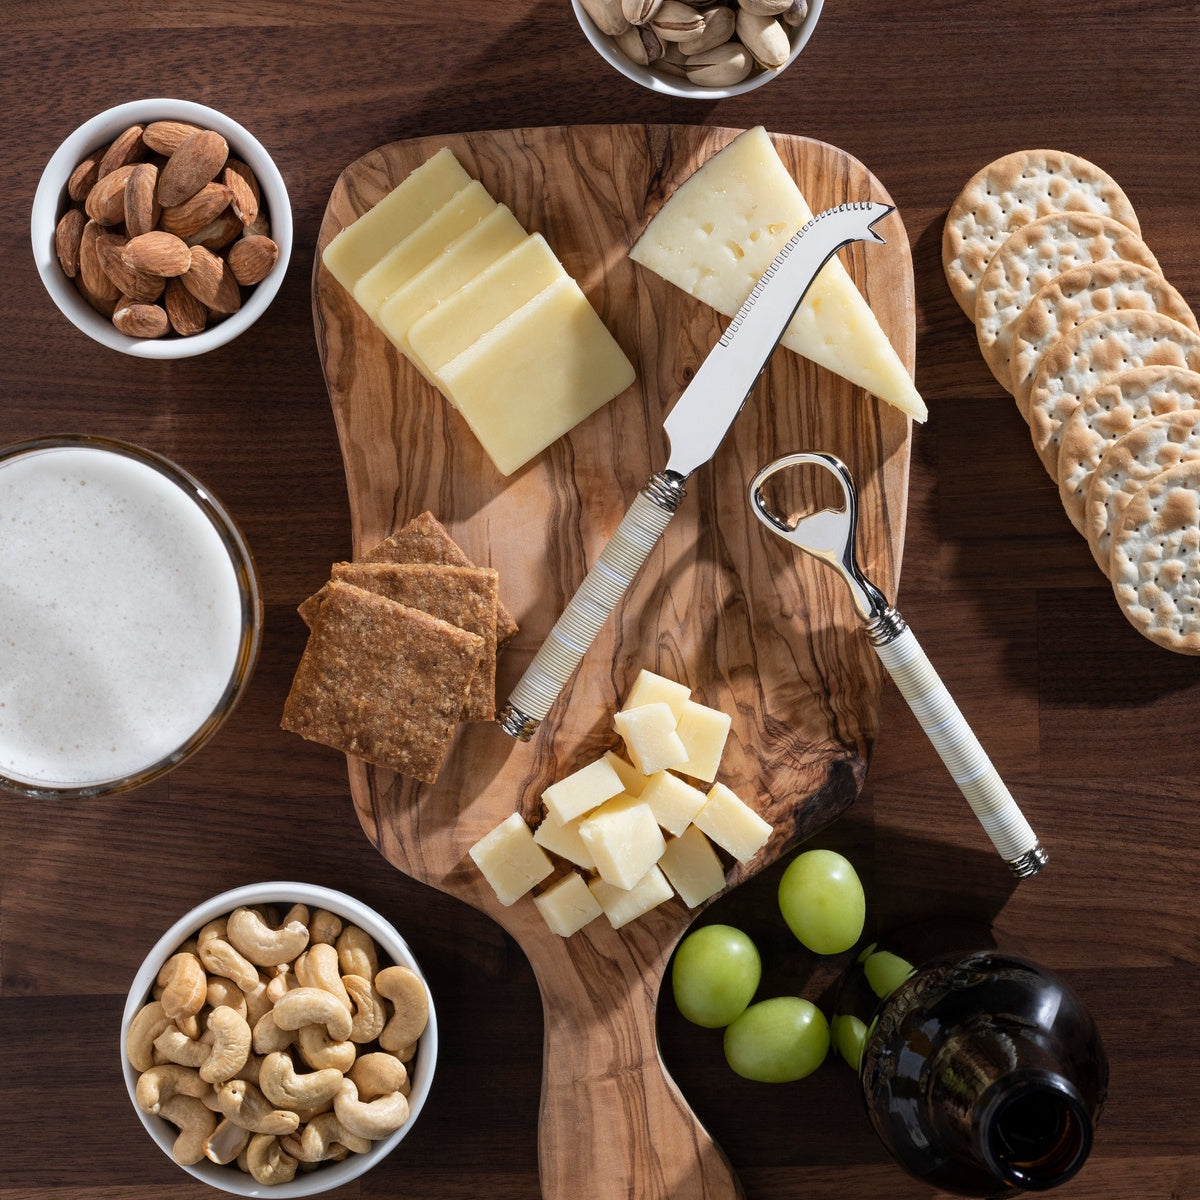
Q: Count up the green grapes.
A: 3